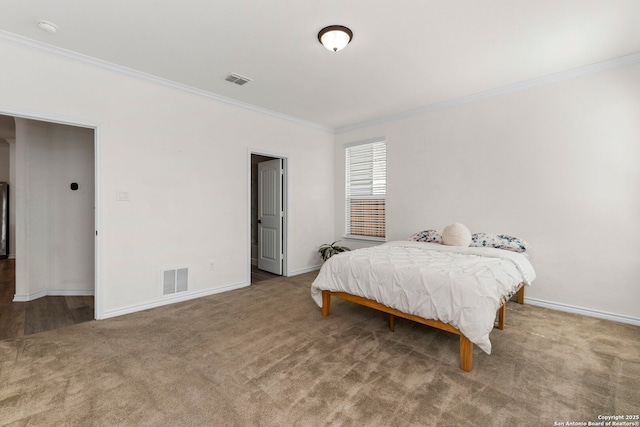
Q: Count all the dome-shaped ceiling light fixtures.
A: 1